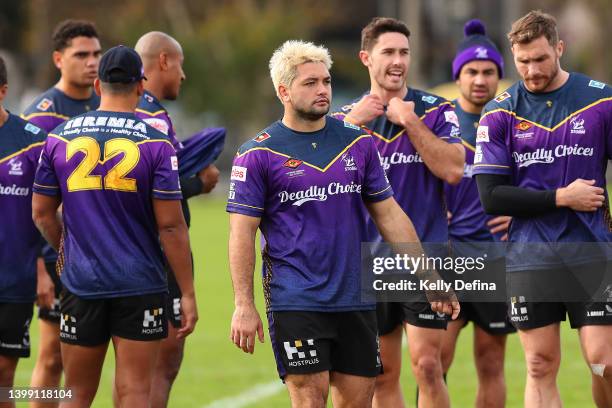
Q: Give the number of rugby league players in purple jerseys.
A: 8